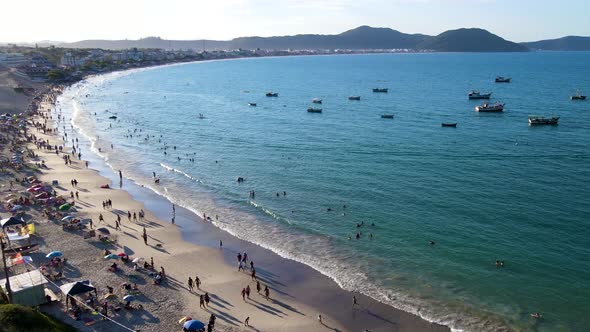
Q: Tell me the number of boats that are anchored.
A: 13